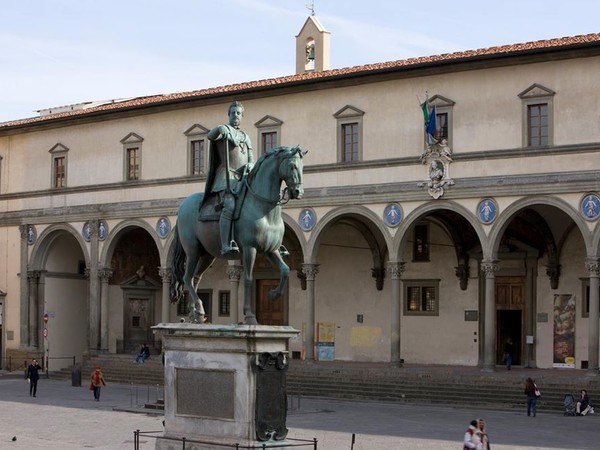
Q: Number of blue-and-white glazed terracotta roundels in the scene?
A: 8